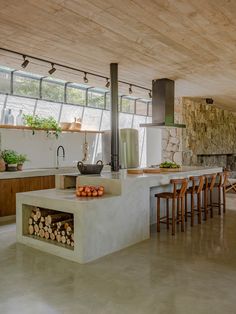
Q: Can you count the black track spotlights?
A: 6